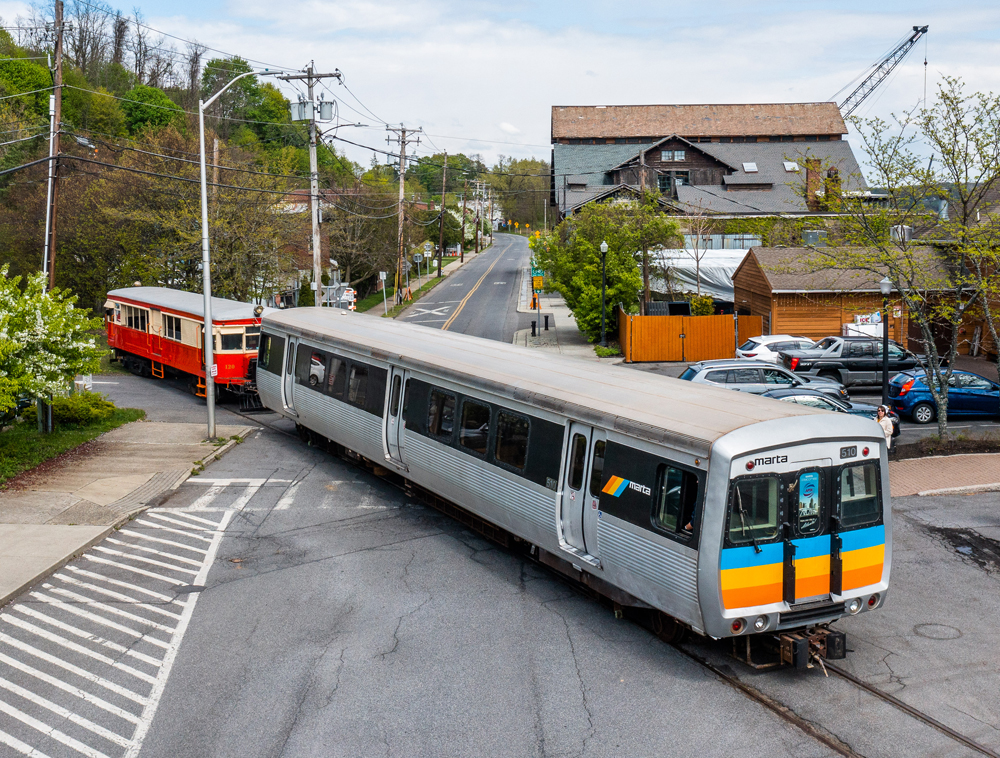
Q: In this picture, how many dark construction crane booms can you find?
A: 1